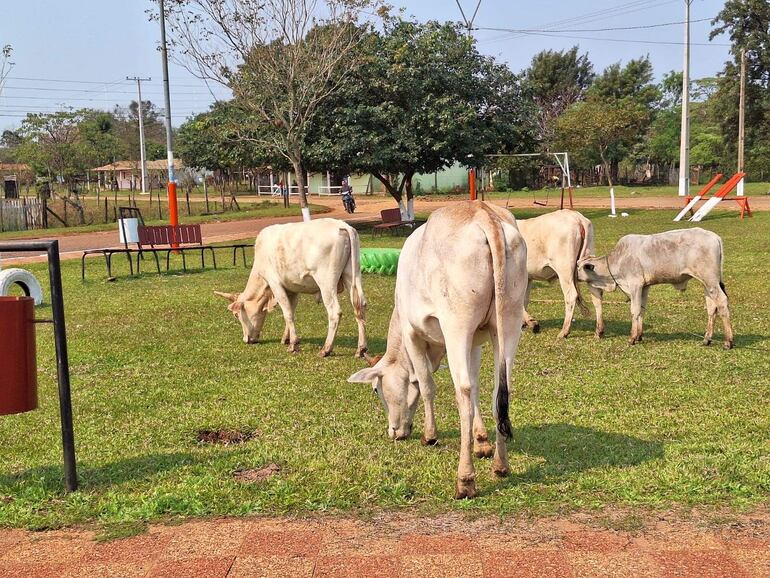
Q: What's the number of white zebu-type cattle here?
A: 4